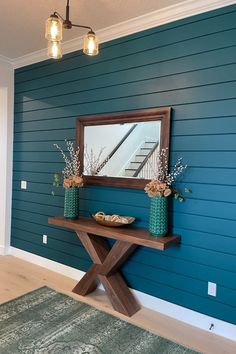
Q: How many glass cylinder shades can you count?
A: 3